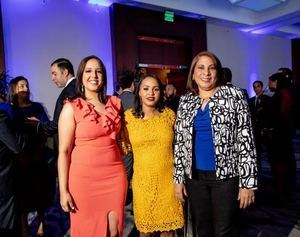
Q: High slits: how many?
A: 1